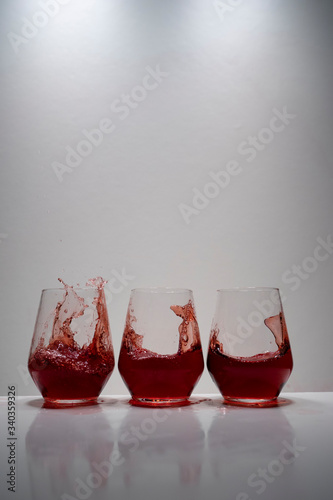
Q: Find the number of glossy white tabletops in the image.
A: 1